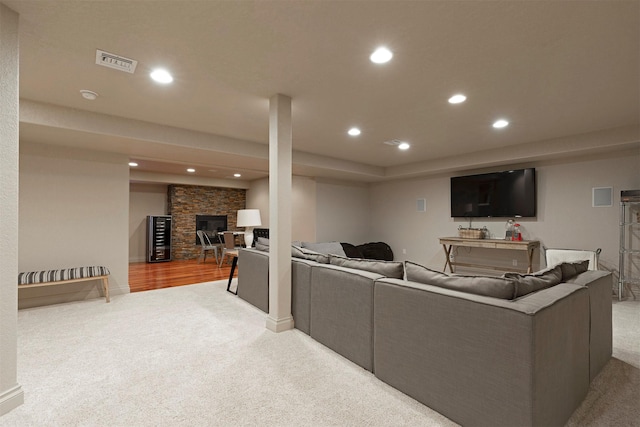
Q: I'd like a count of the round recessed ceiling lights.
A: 9